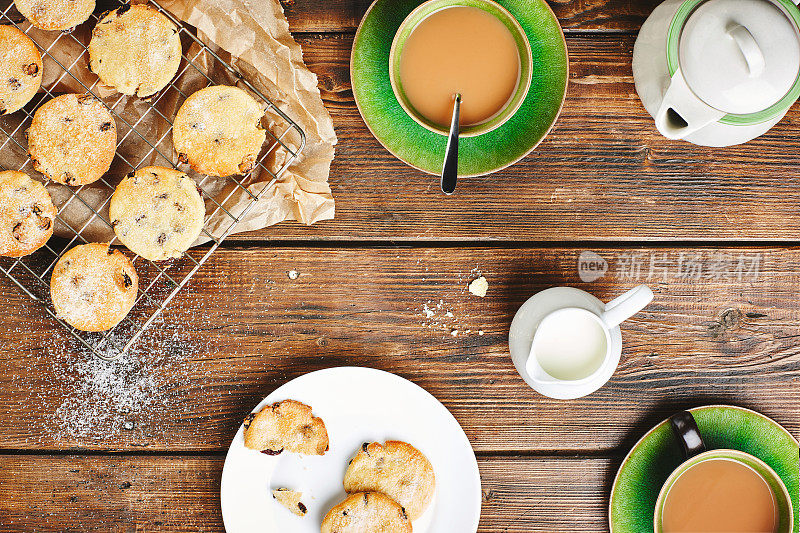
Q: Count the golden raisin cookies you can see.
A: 11